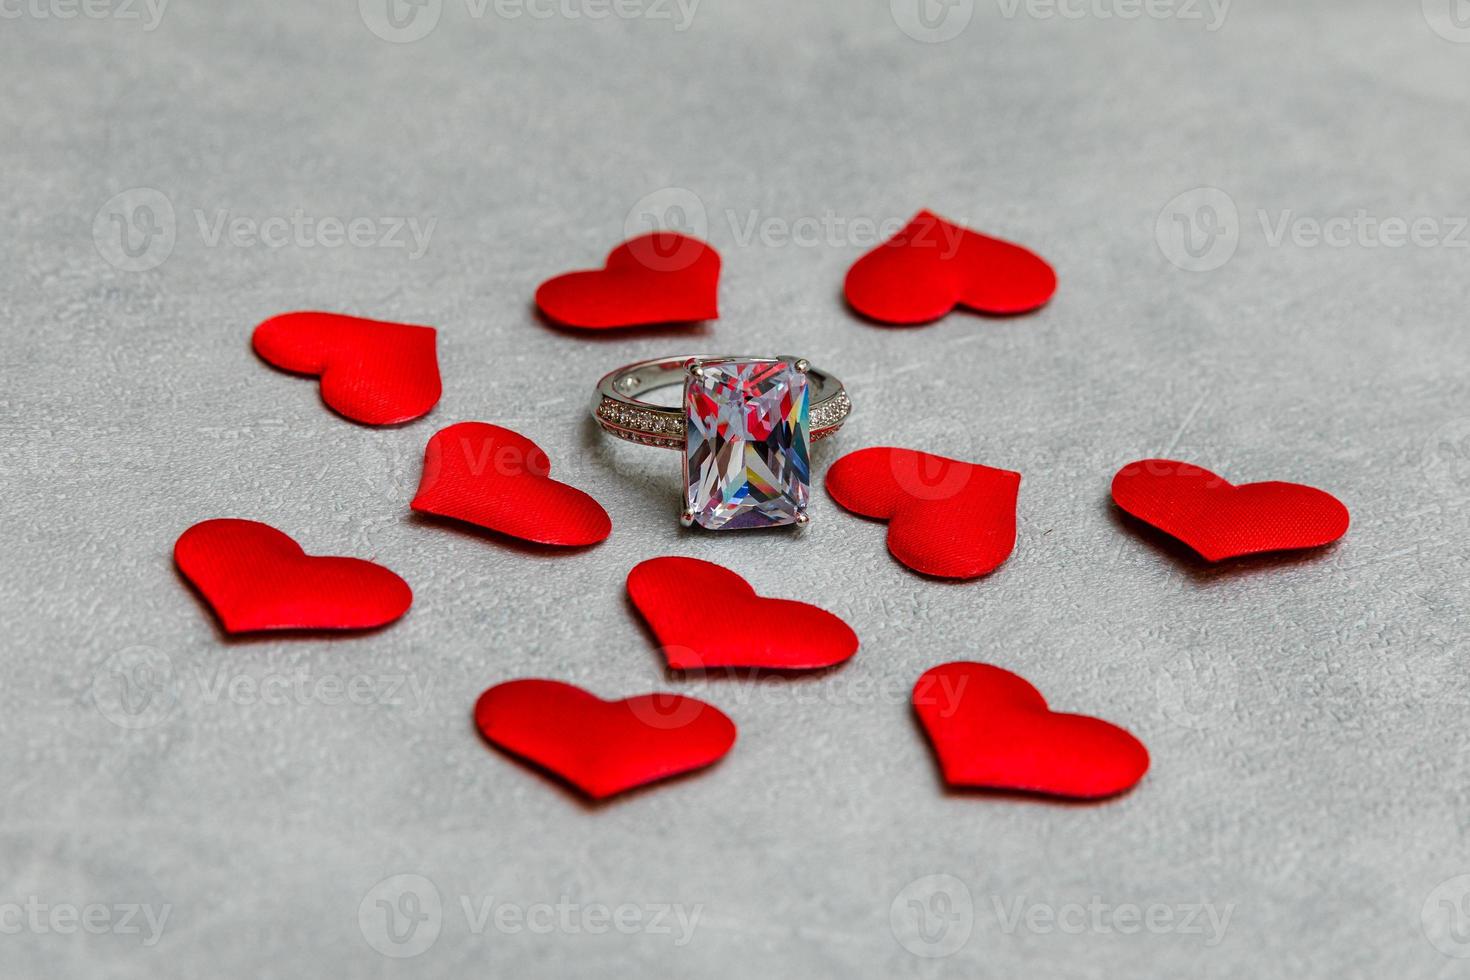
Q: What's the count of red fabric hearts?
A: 10